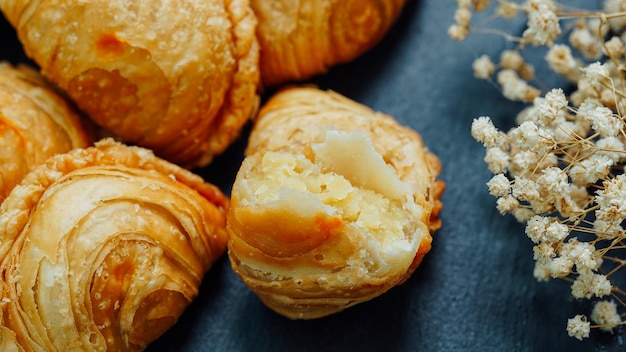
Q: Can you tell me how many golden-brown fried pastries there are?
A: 5